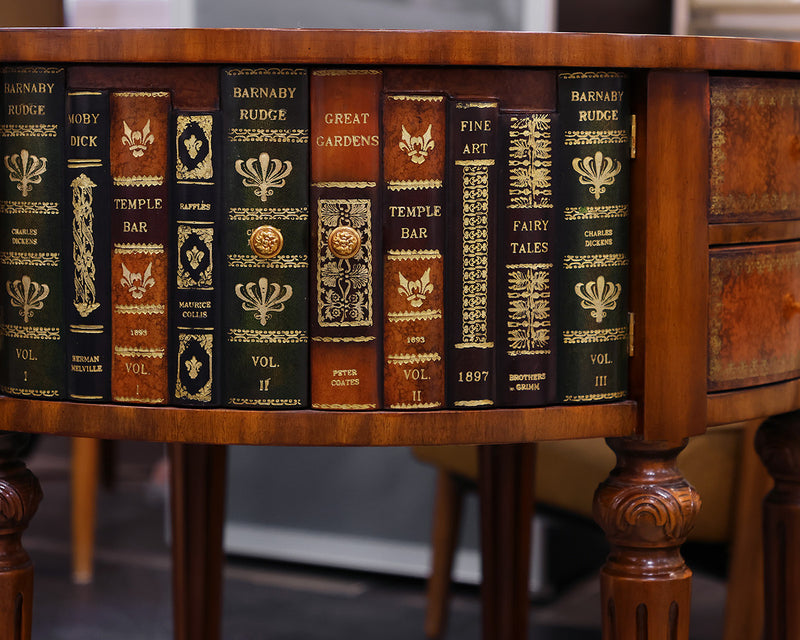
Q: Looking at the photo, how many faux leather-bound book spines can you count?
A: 10